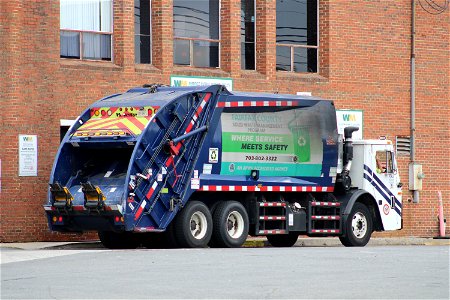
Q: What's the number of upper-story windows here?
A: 5